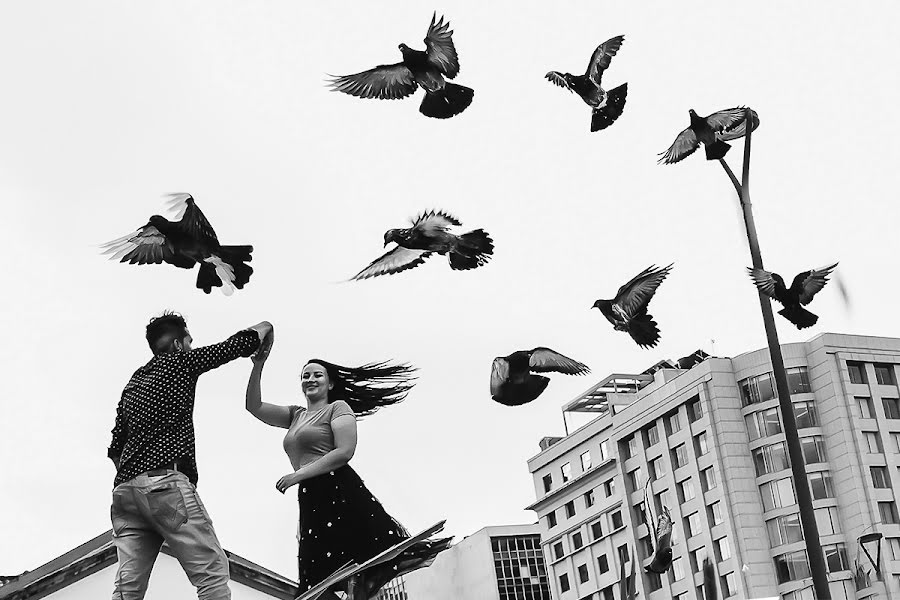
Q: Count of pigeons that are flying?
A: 9